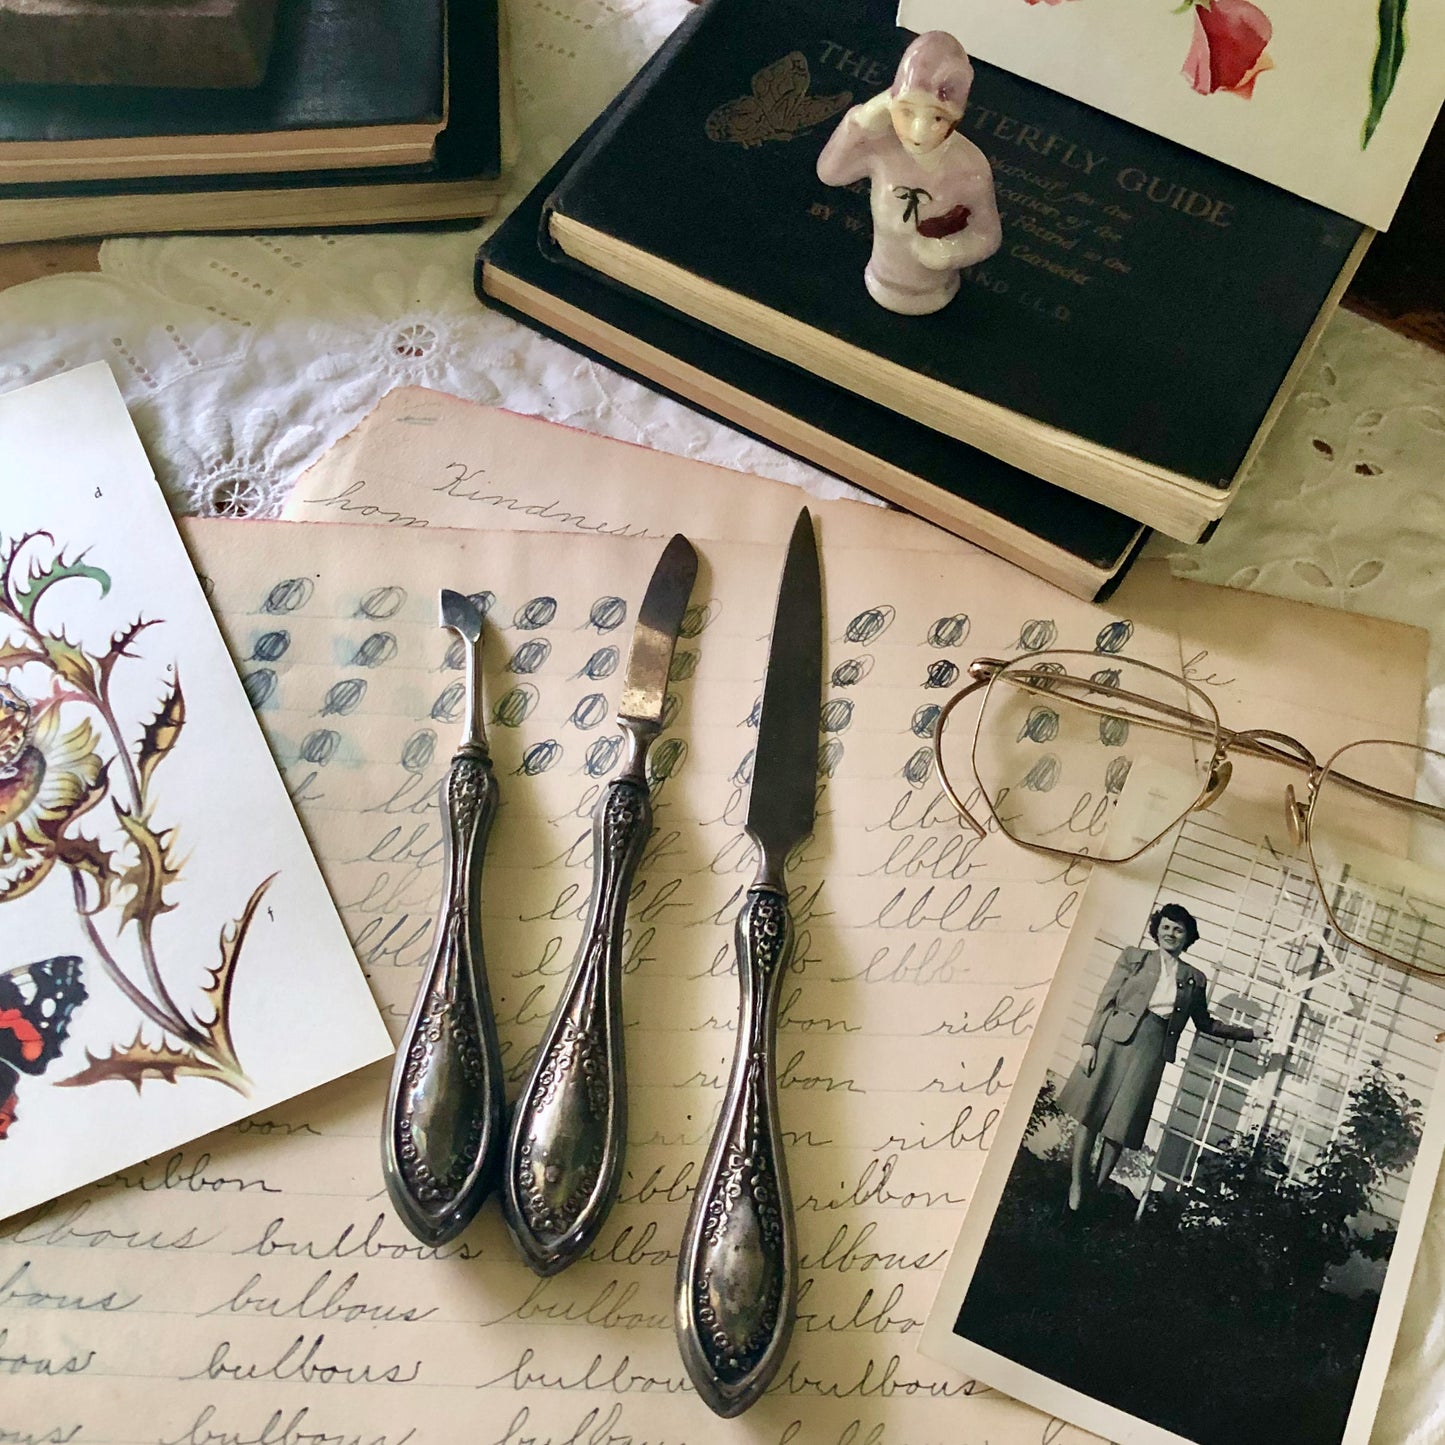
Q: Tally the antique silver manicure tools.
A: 3